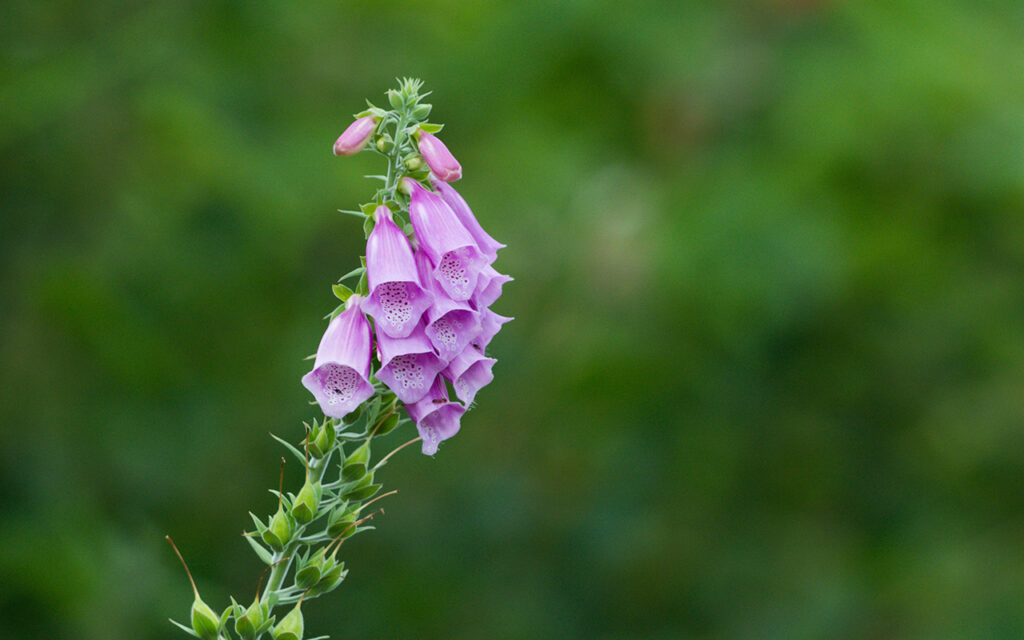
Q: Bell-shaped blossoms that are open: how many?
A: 10